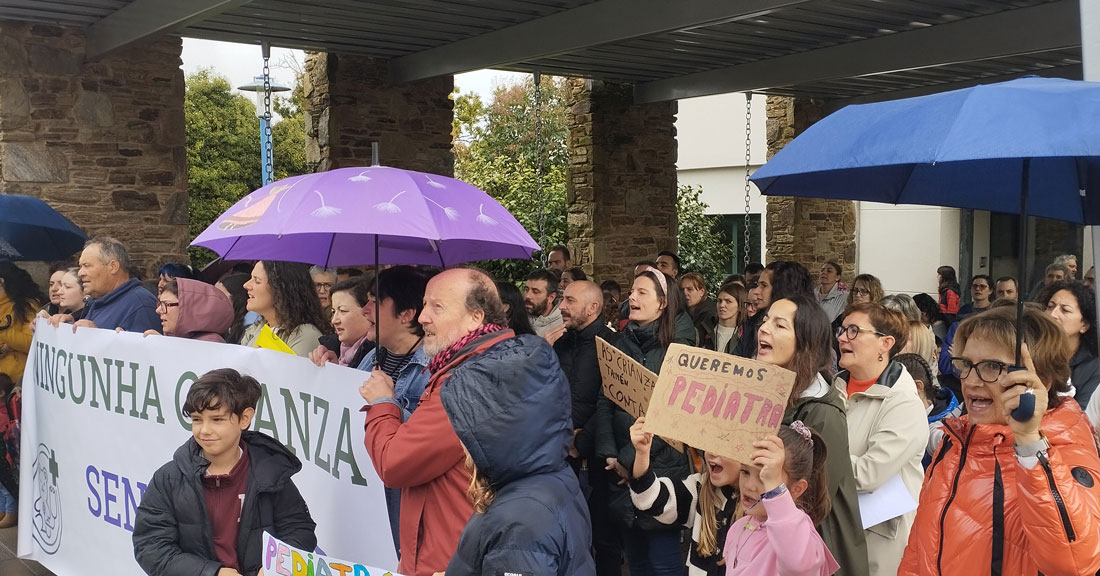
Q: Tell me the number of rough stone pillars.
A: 4